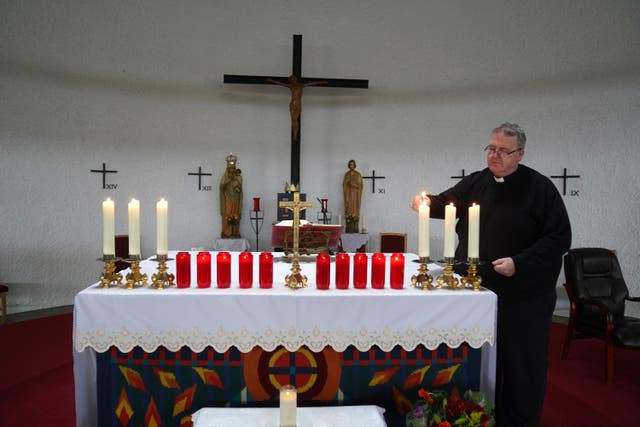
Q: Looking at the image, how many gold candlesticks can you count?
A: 6